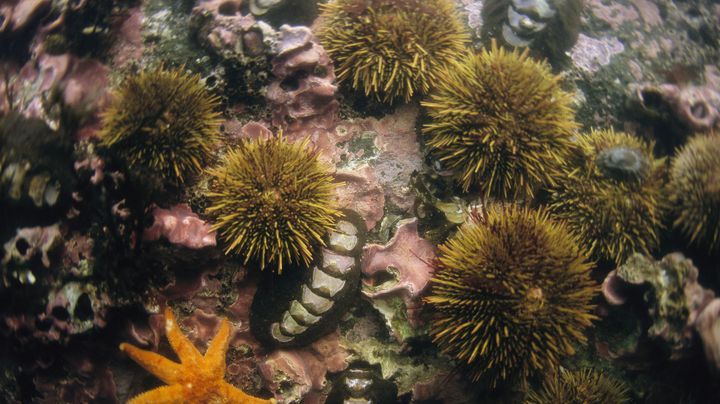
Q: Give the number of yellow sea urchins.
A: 8